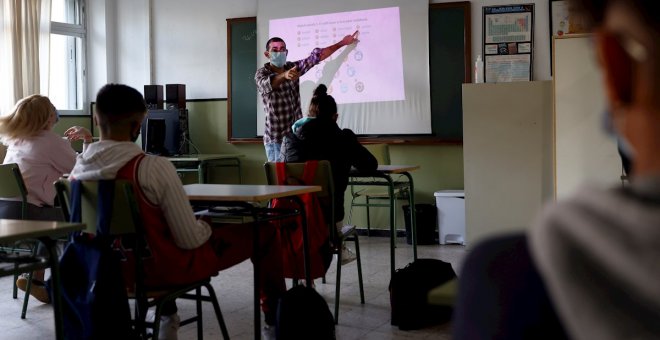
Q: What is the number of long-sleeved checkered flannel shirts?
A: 1